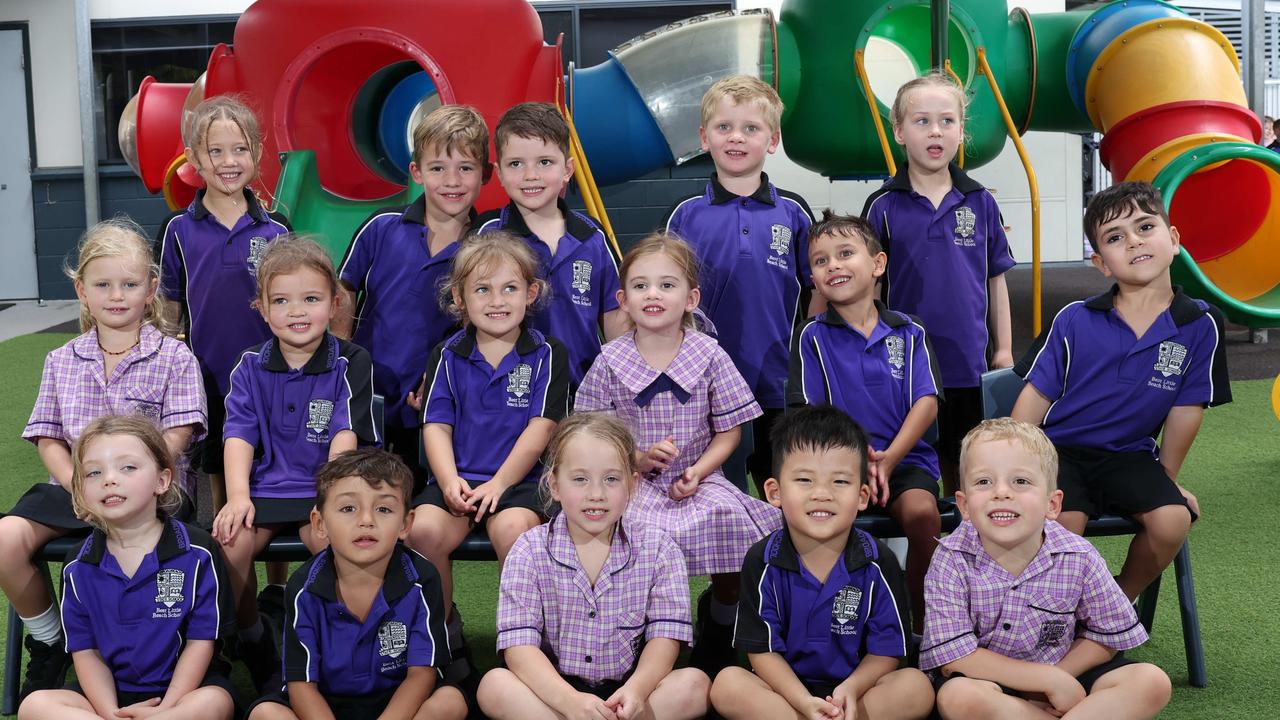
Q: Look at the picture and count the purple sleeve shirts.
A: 12